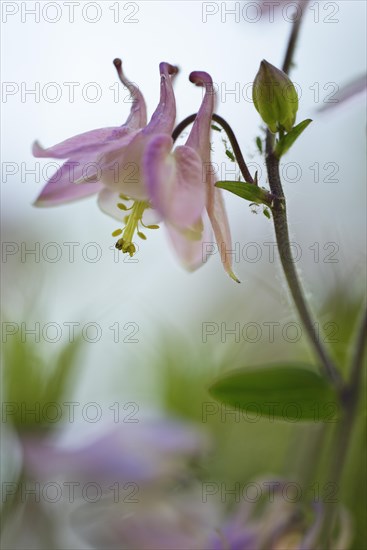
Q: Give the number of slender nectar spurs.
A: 3